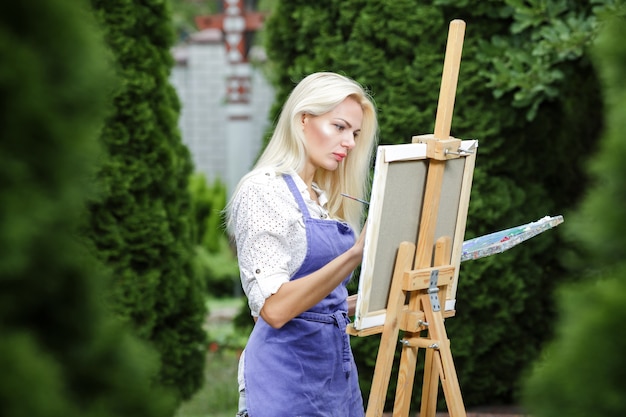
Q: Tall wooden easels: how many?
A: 1